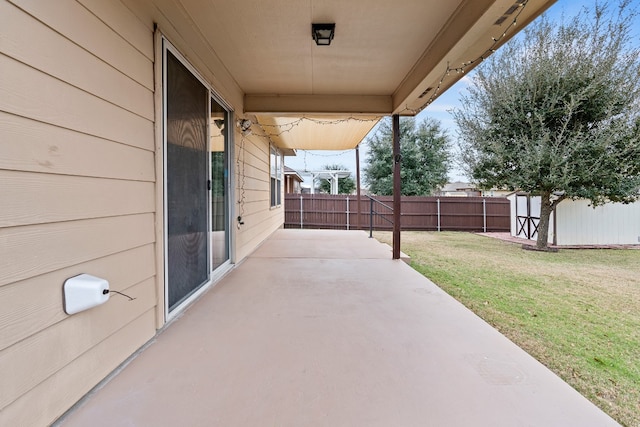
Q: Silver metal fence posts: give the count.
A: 4